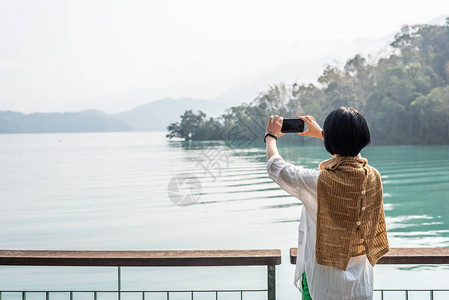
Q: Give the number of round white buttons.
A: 5